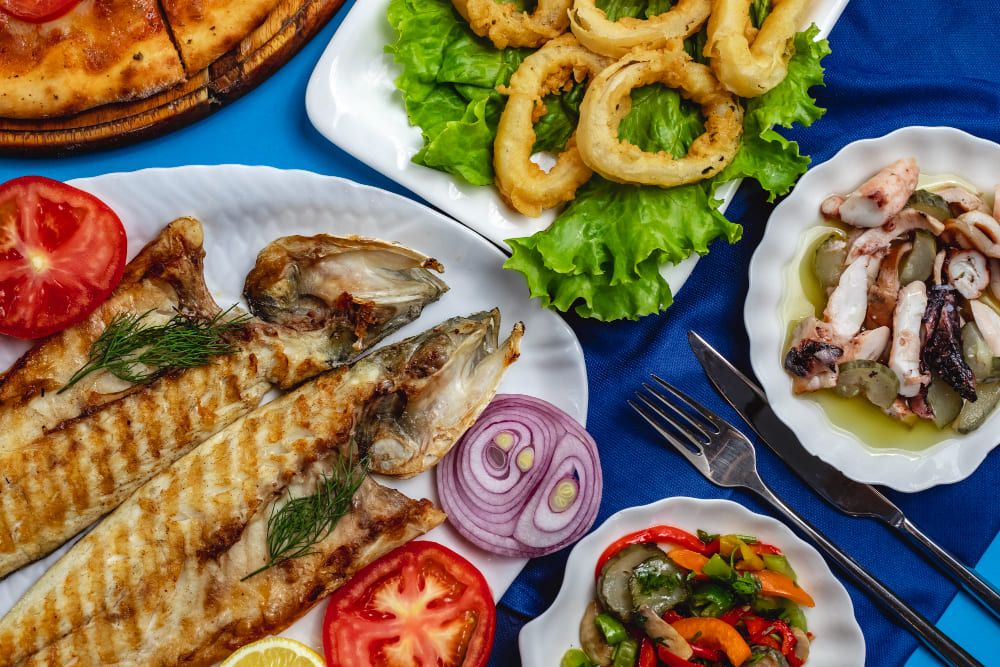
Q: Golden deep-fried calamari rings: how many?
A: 5